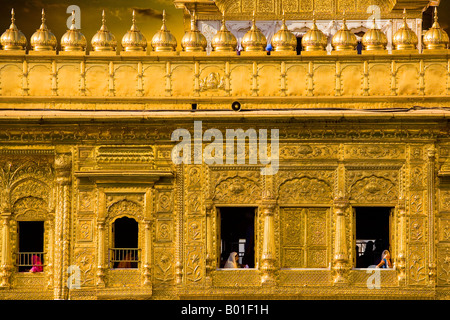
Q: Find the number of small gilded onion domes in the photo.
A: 15